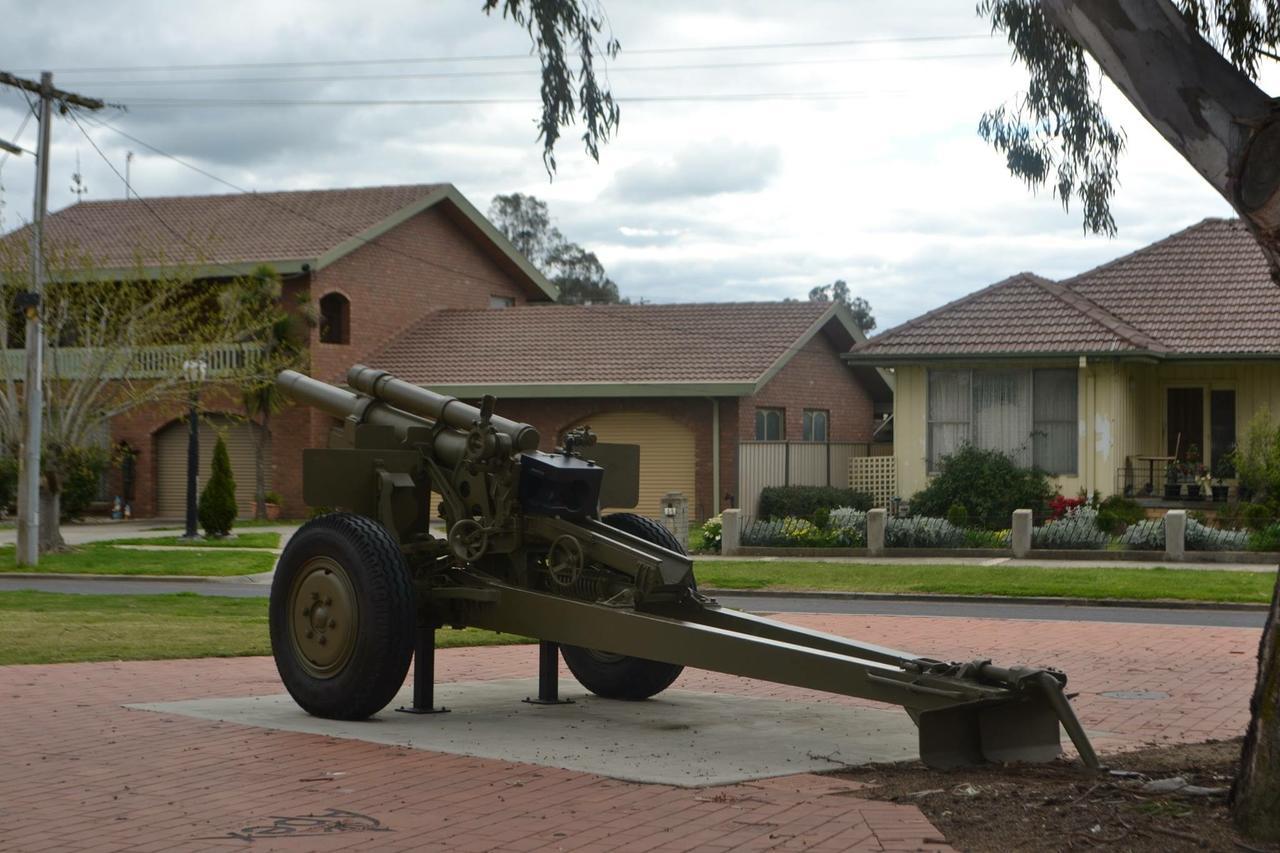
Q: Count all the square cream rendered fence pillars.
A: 4